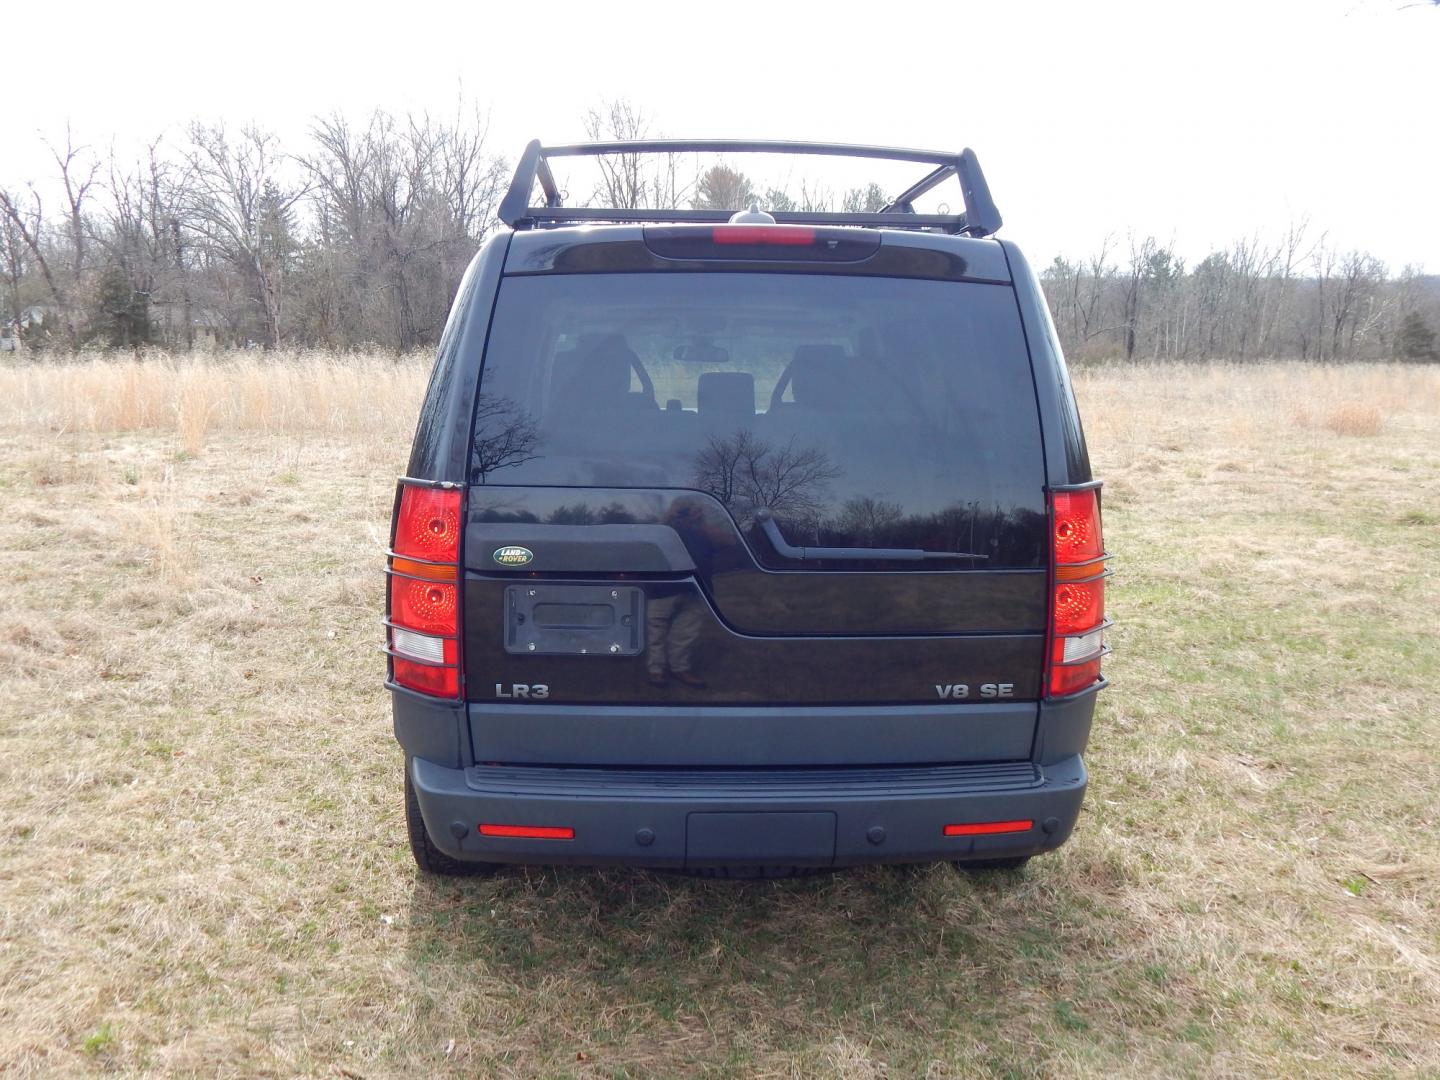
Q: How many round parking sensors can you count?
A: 4